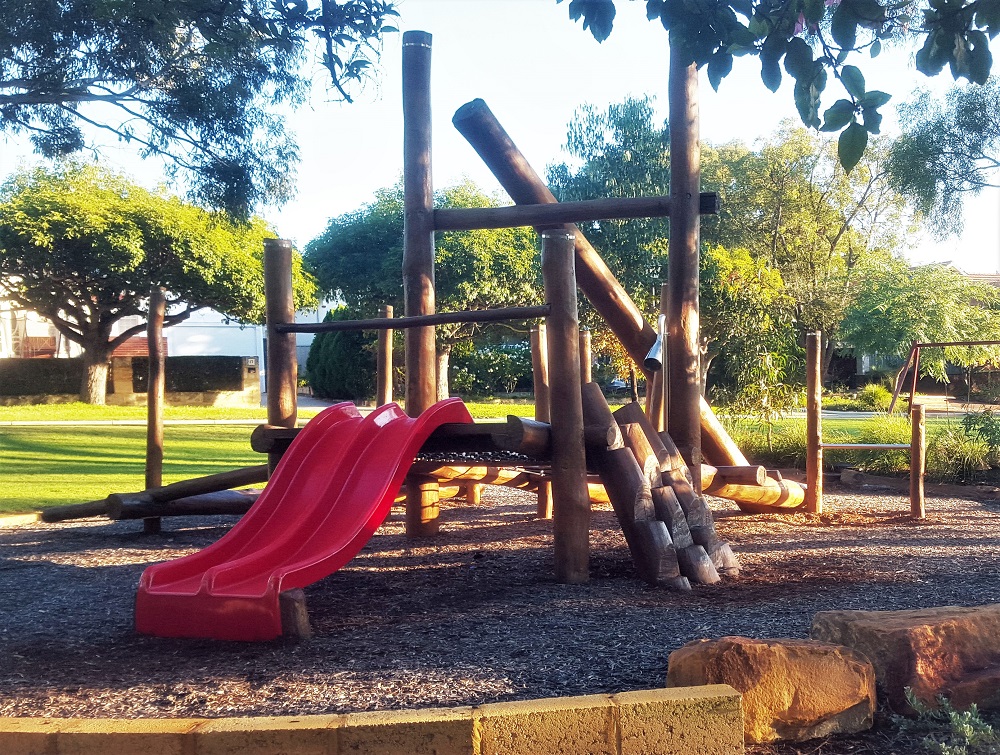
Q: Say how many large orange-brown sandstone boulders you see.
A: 2